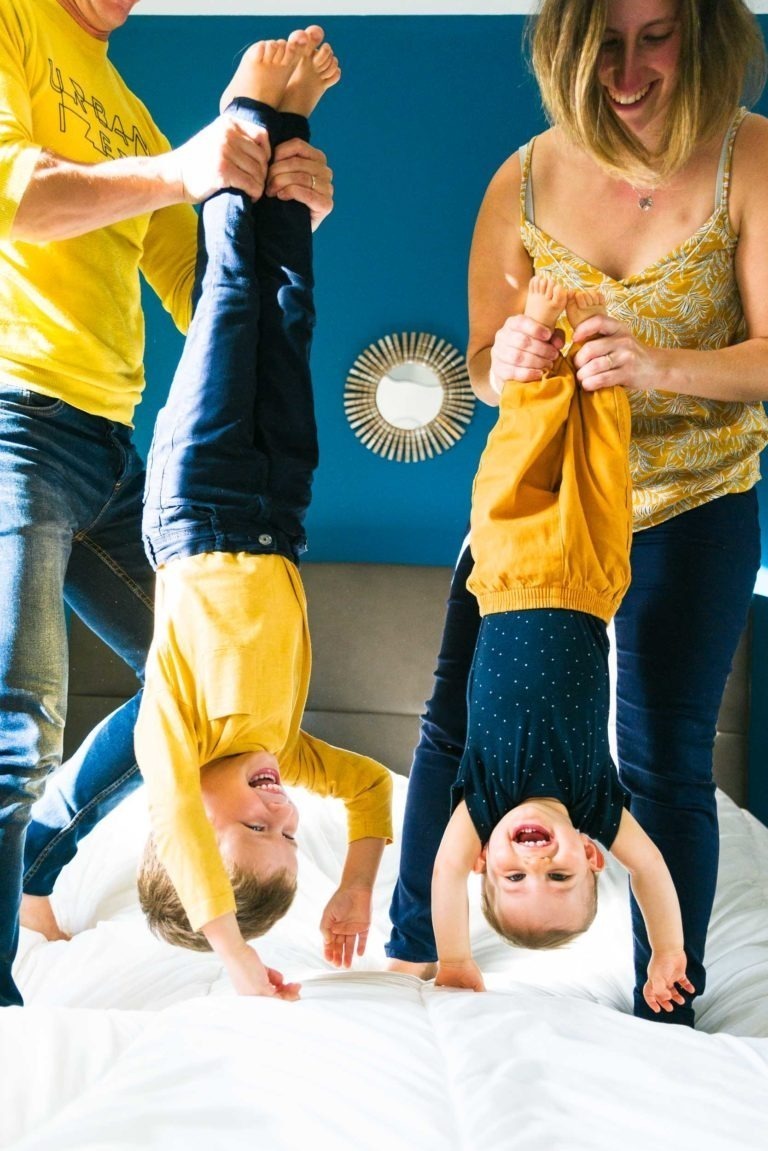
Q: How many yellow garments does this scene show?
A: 4